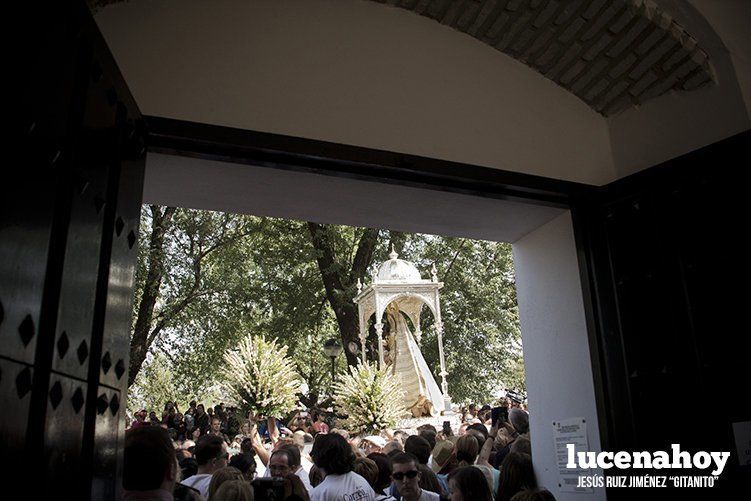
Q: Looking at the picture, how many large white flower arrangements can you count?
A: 2